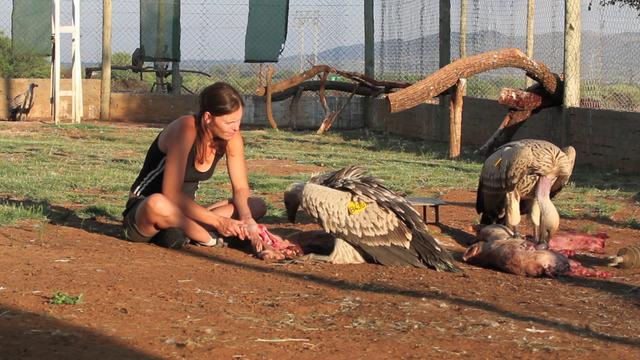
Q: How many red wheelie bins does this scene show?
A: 0